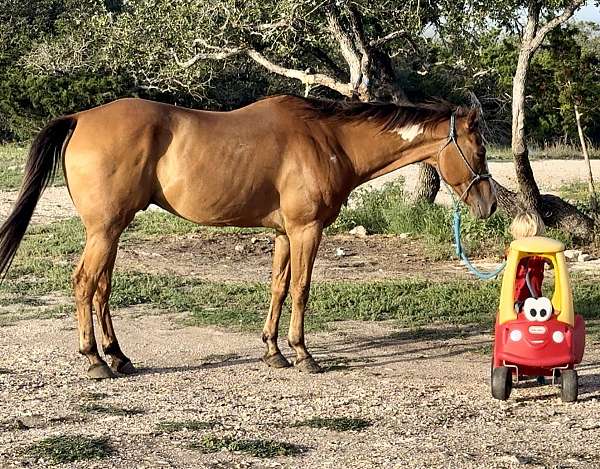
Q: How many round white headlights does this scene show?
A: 2